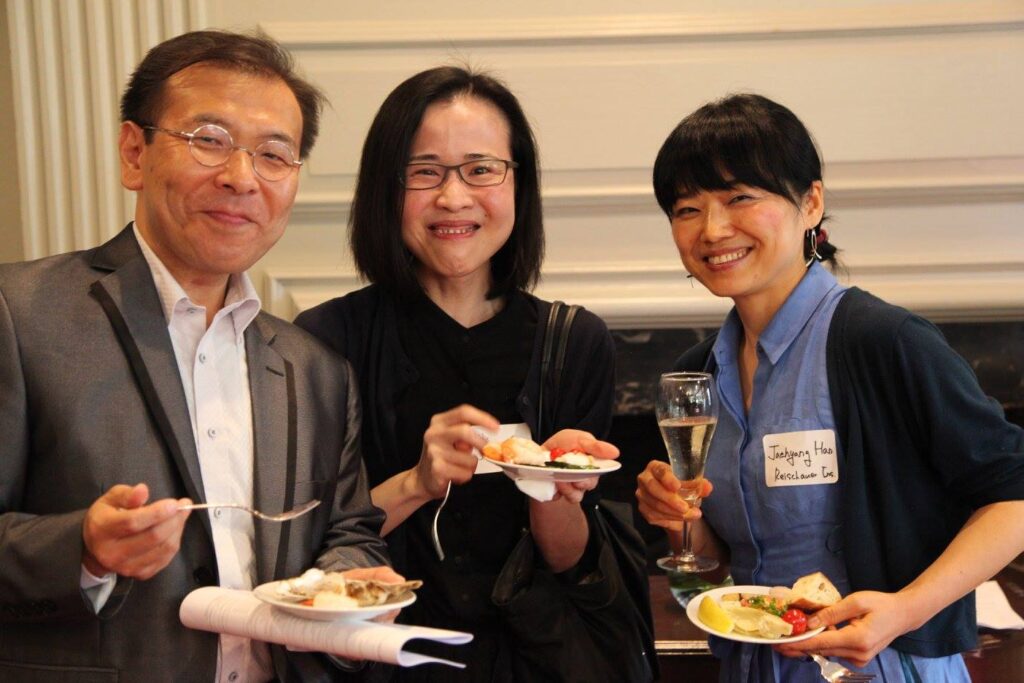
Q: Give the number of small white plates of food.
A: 3